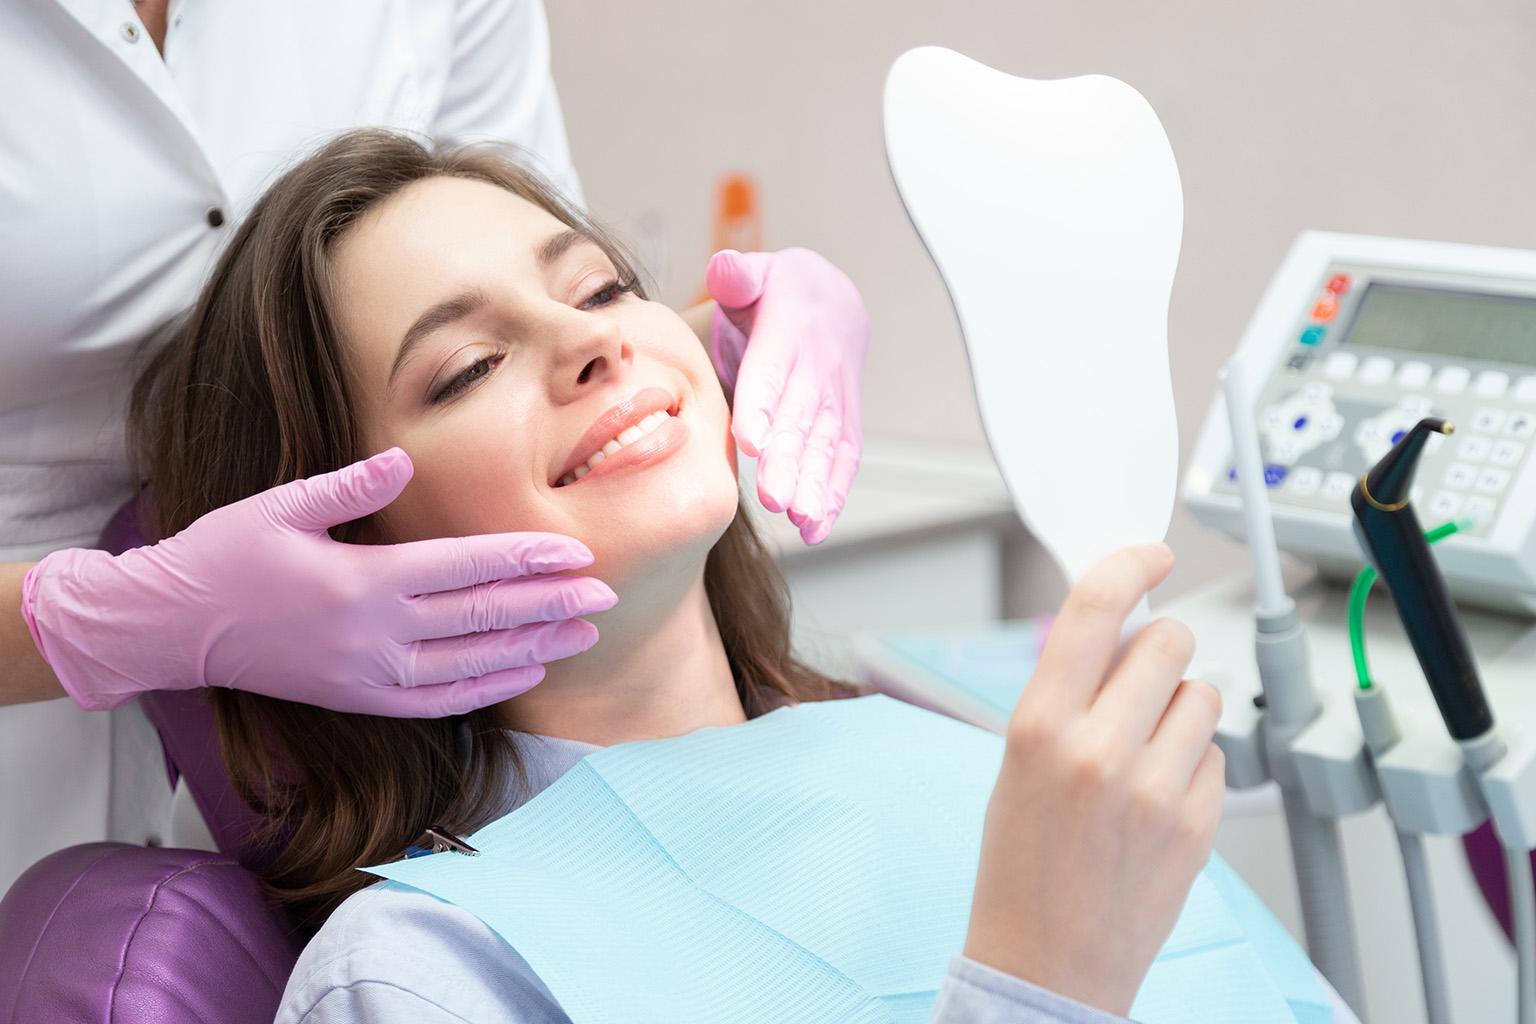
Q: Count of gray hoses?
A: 3